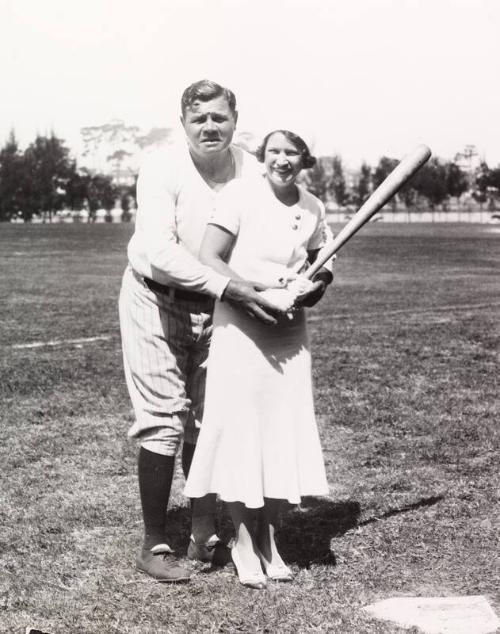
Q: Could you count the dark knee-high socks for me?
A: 2